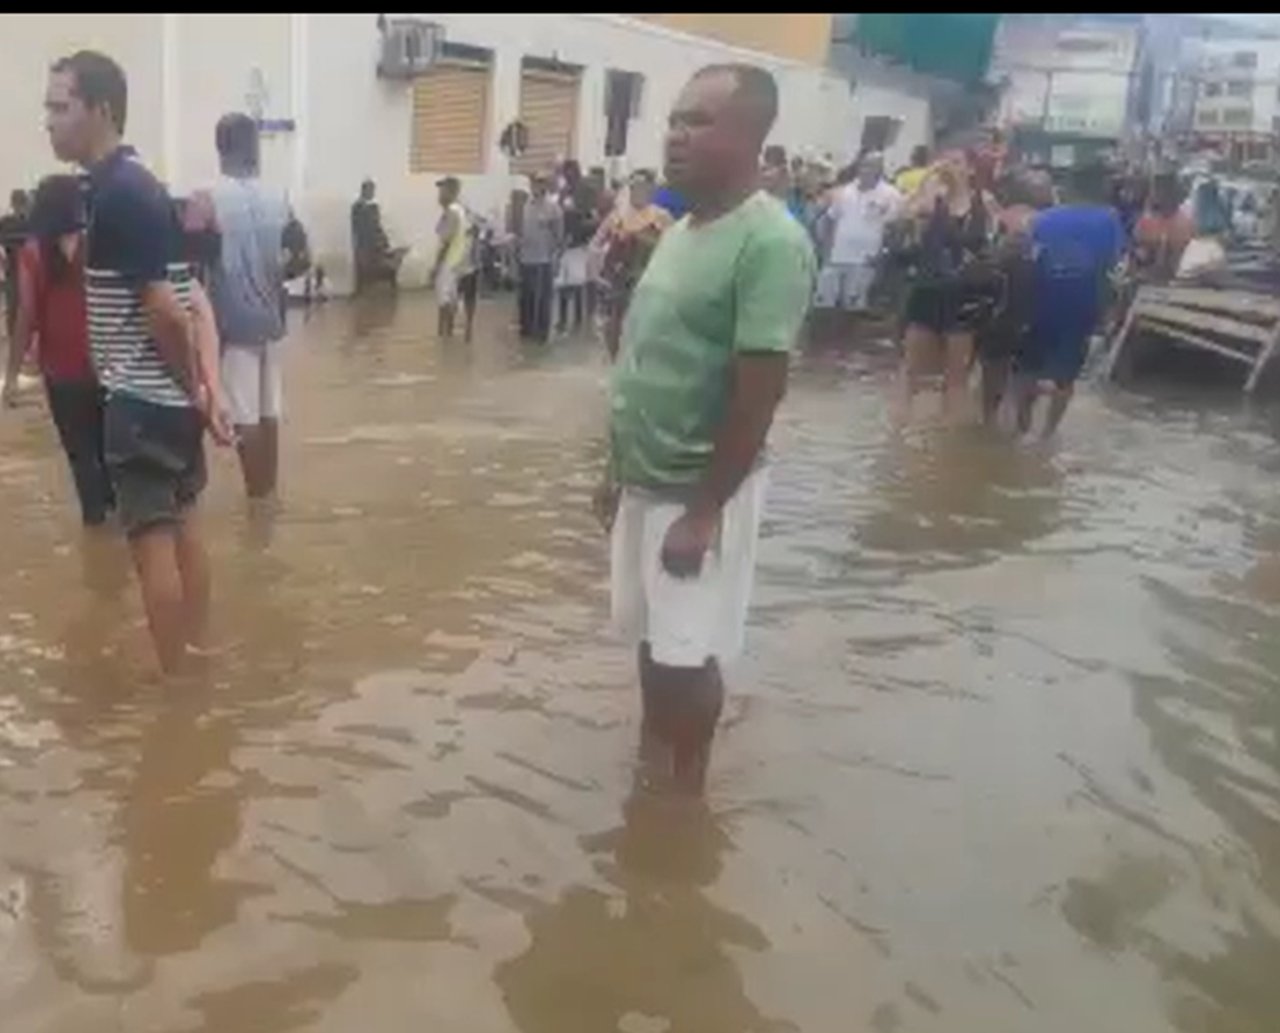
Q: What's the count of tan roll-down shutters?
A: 2